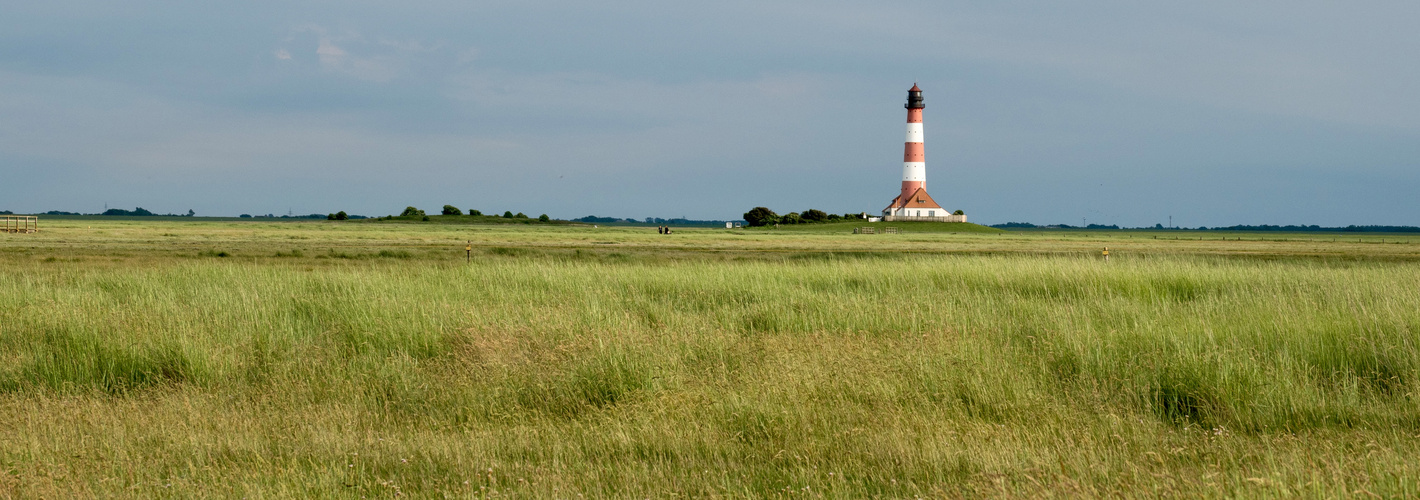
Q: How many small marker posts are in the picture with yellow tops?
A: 2